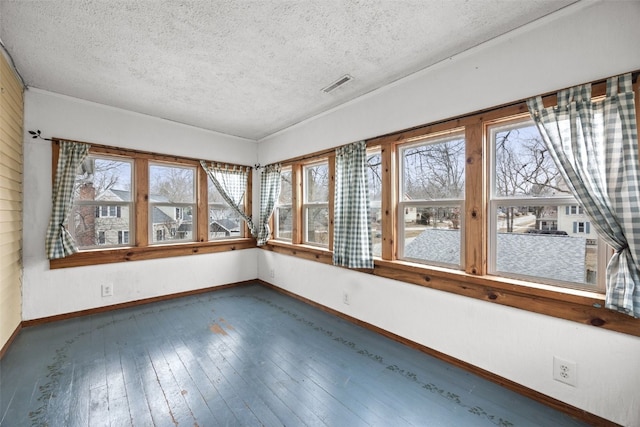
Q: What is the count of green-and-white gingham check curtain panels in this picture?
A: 5